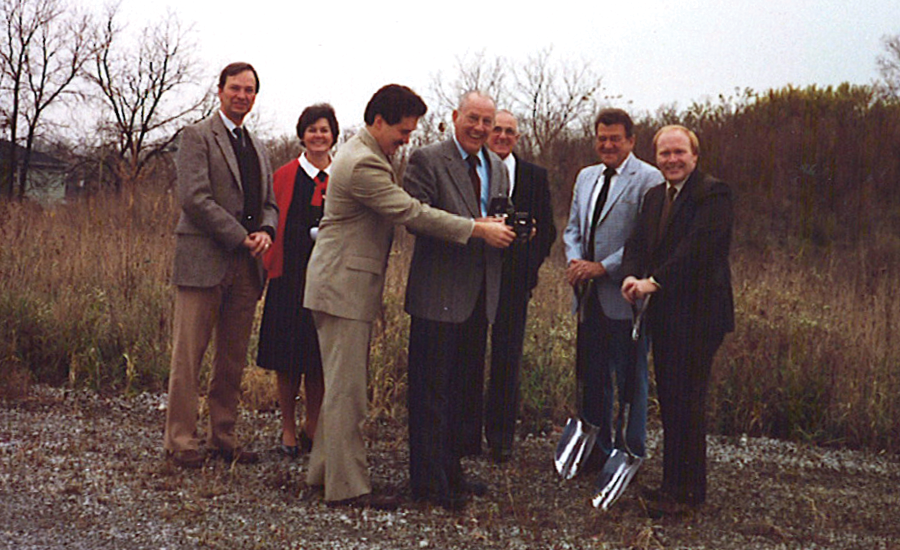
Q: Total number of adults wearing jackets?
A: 7